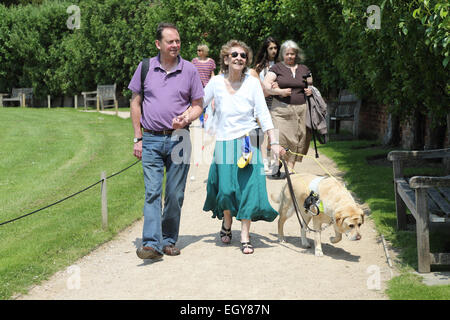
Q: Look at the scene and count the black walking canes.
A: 1